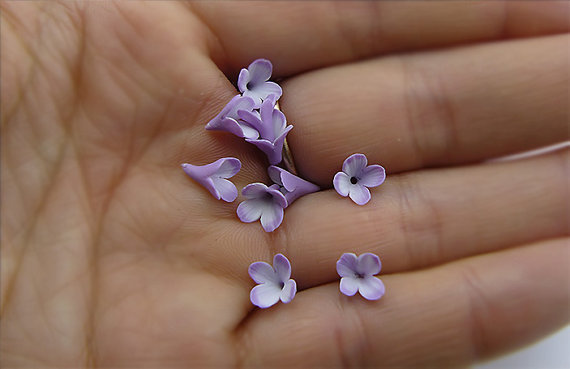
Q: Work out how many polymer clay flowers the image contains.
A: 10